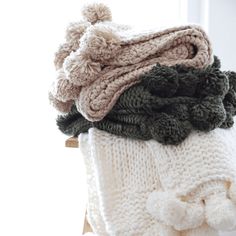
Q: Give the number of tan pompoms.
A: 7